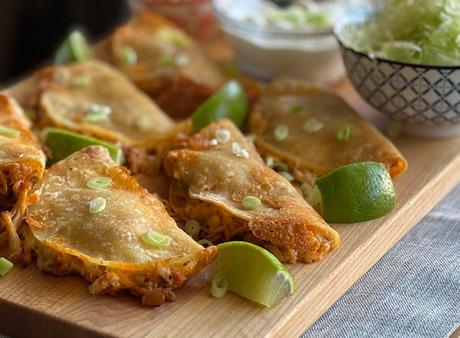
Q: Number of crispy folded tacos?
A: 6